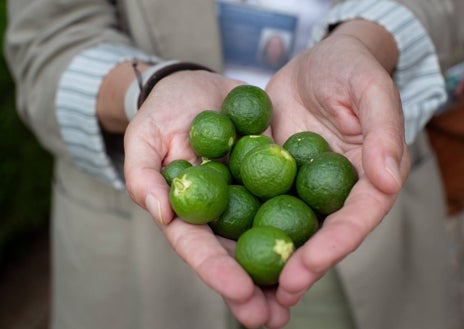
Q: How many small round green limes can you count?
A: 12